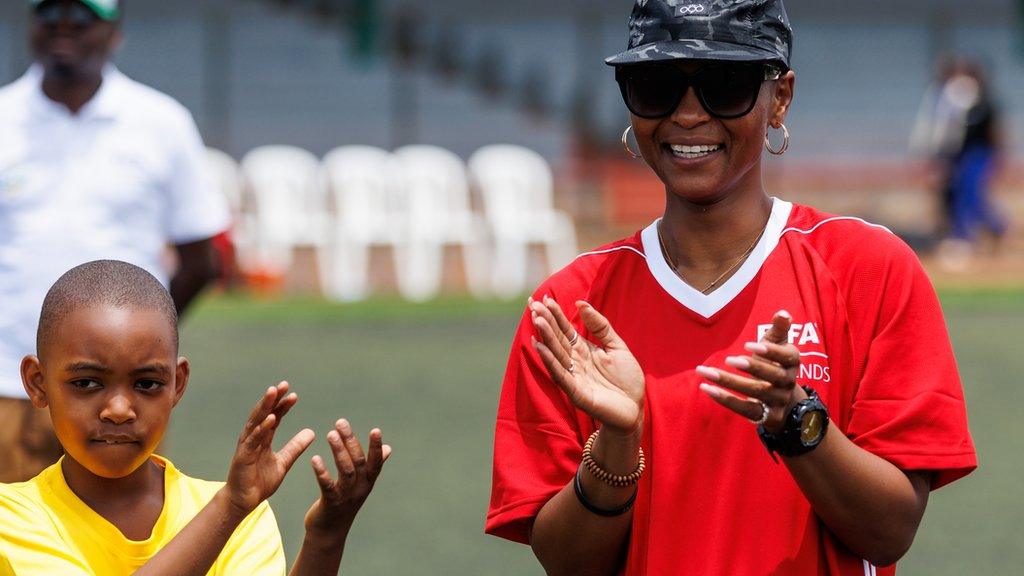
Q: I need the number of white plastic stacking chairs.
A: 5